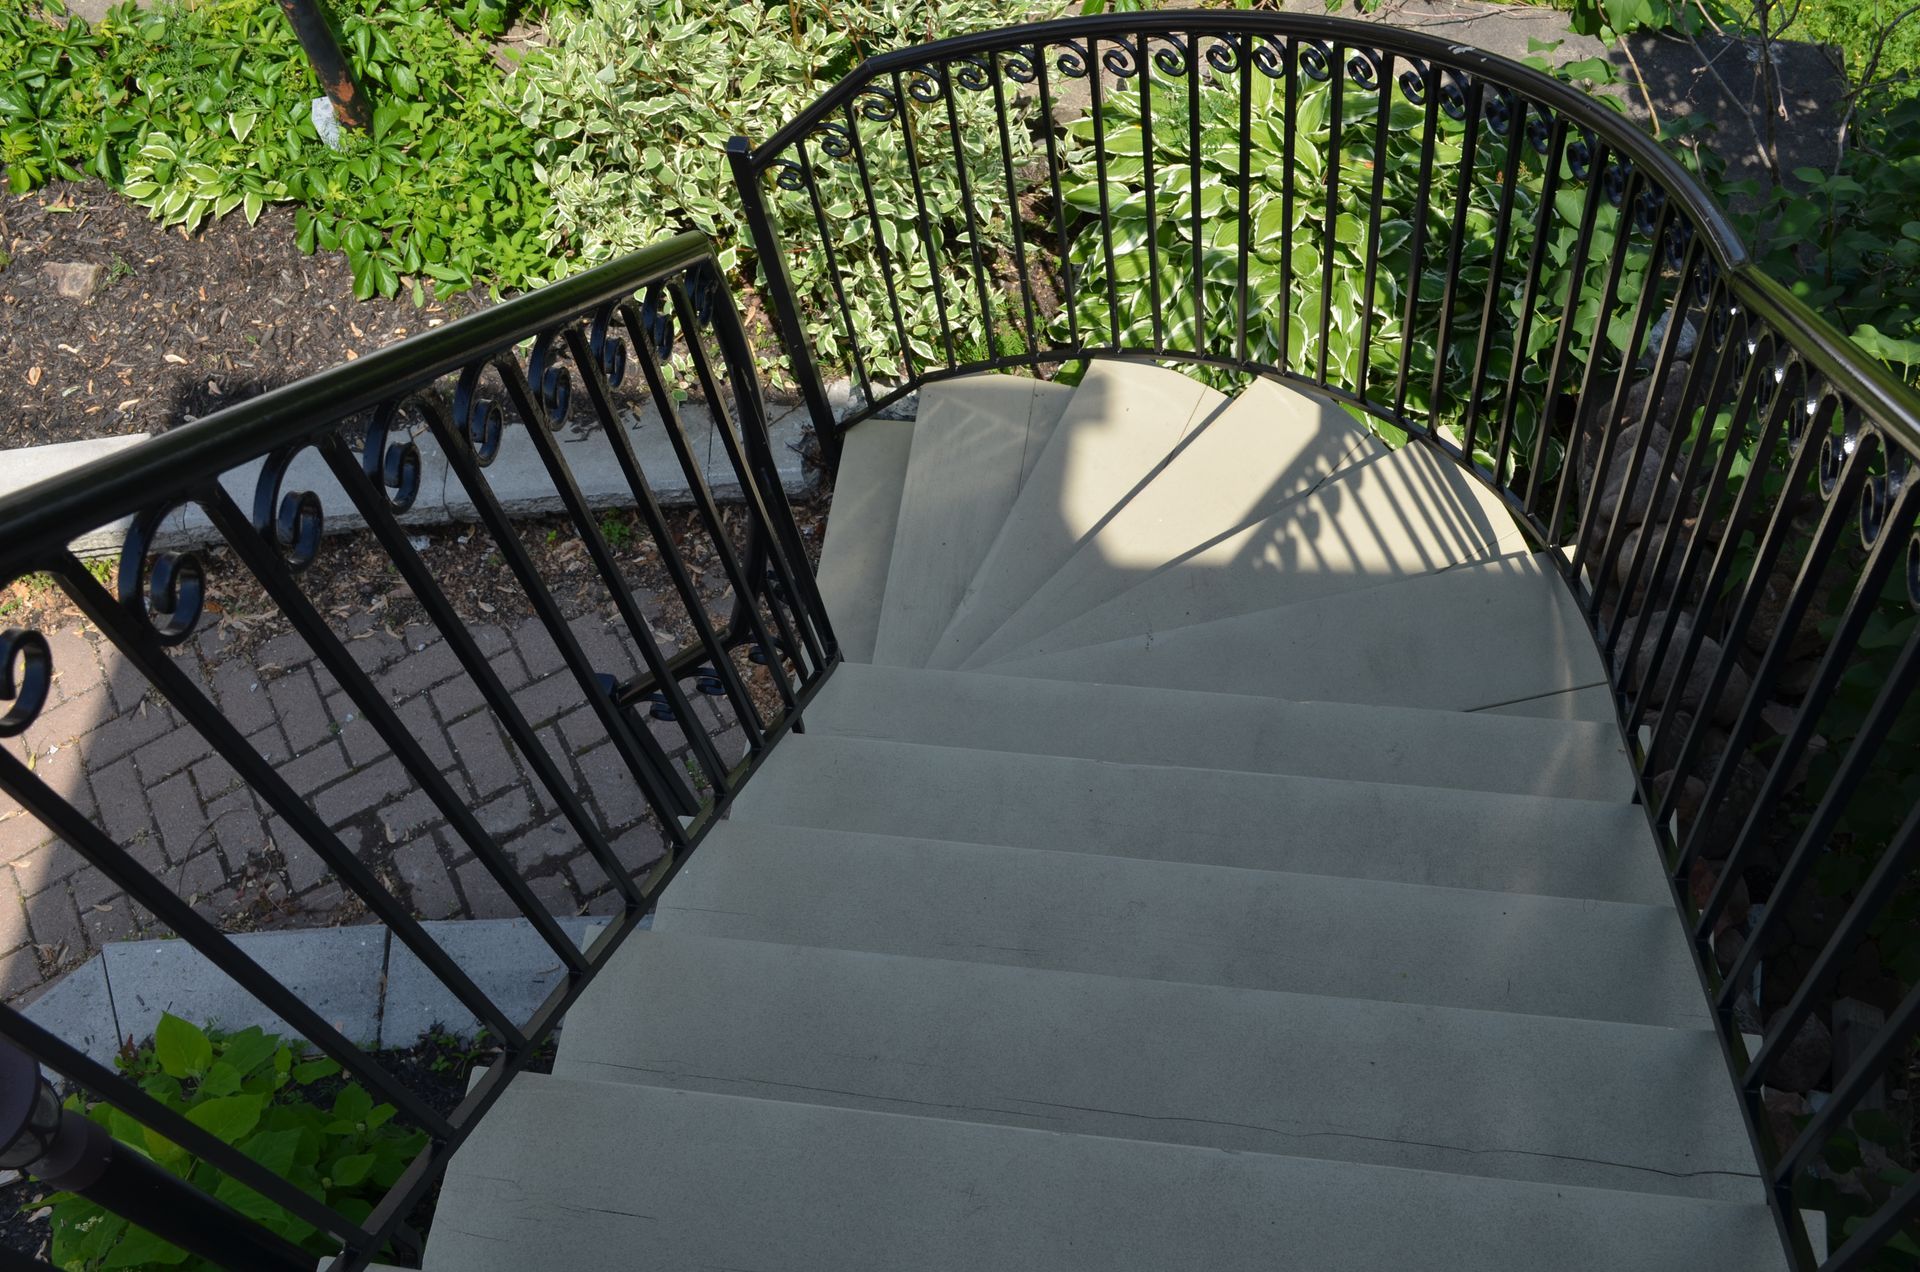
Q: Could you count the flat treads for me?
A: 11